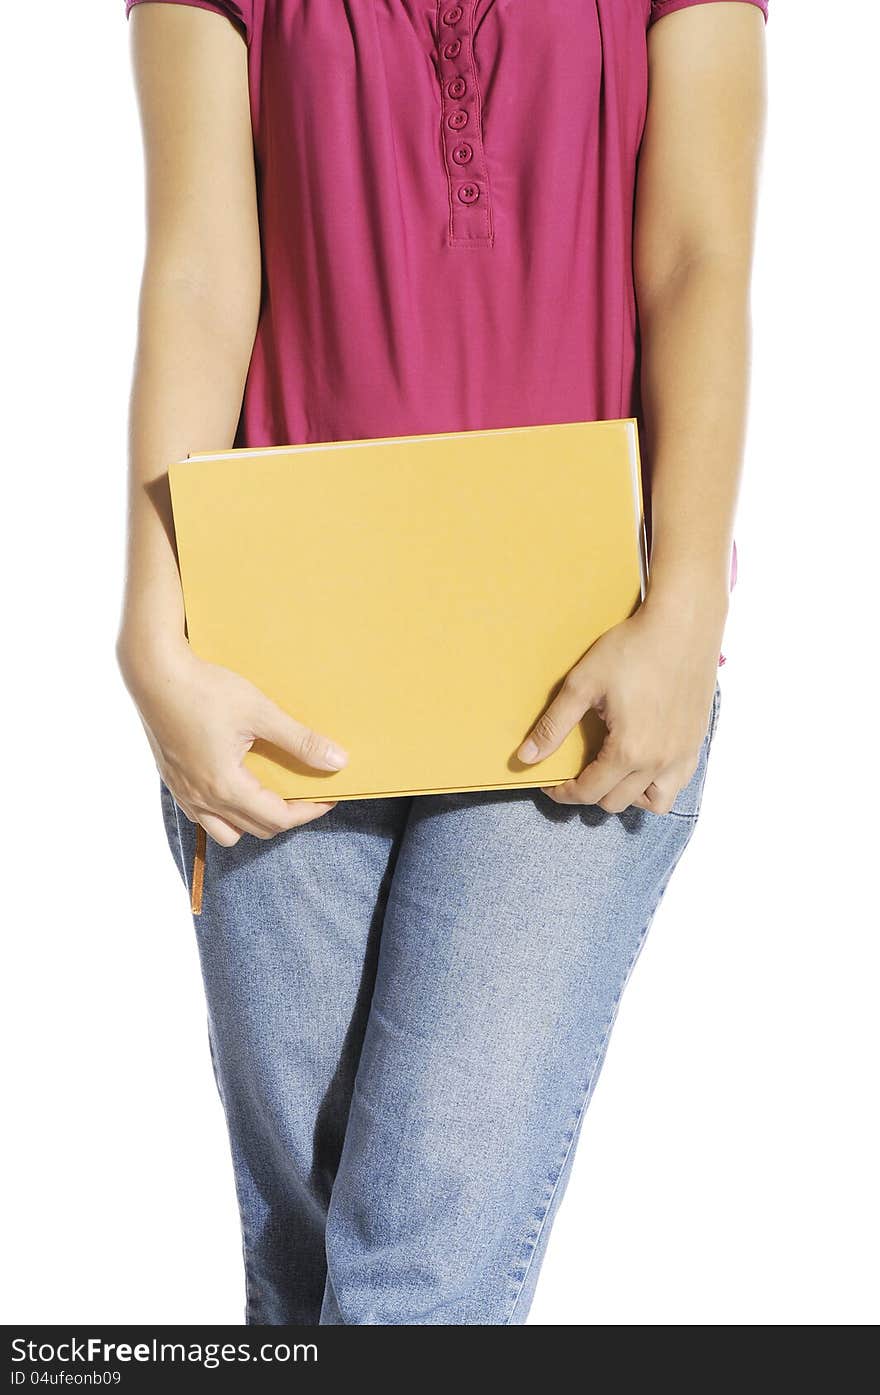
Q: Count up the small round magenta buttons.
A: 6